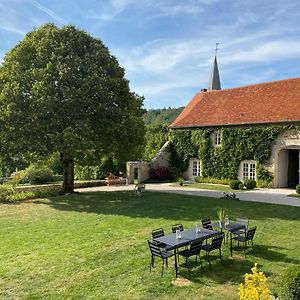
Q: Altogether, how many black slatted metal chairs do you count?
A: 8